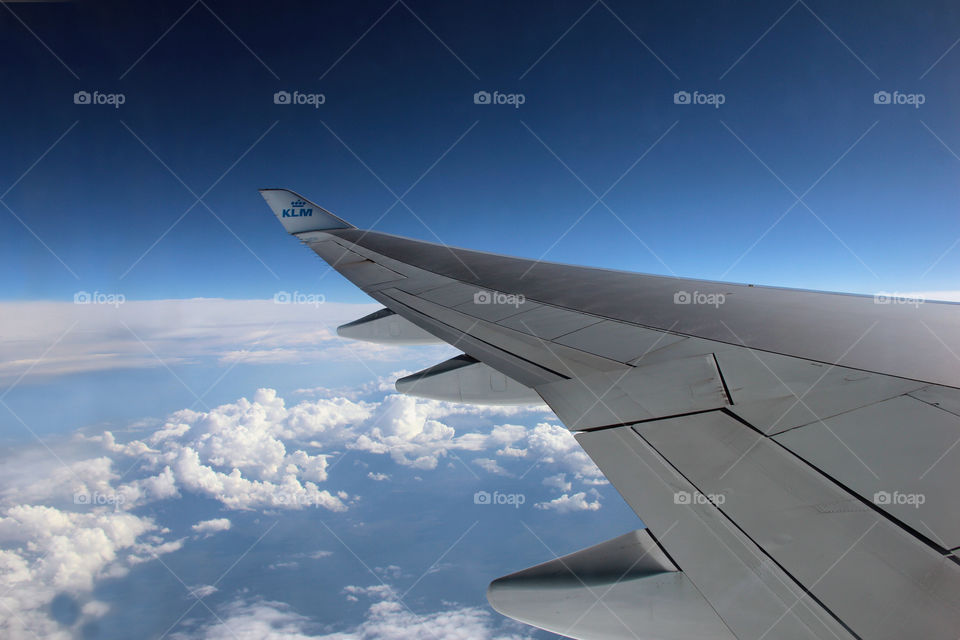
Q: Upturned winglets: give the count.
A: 1